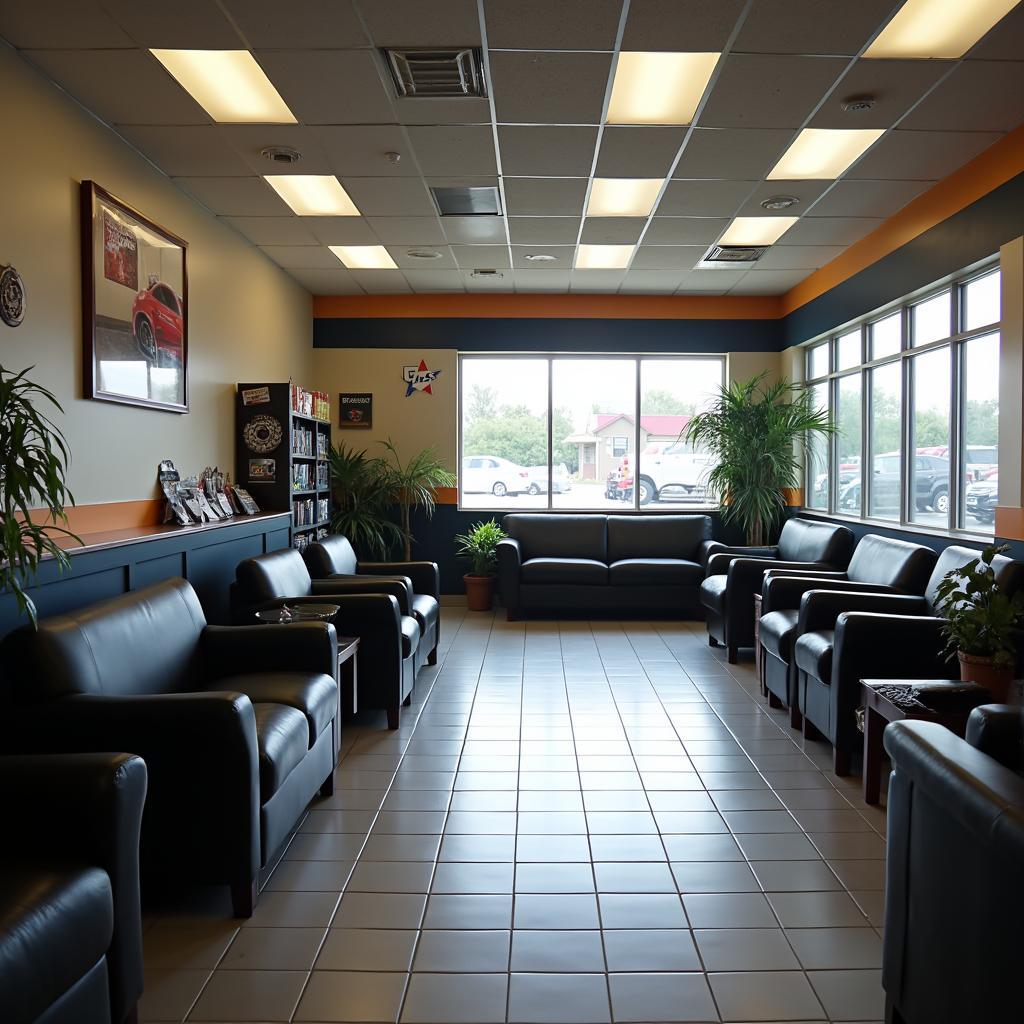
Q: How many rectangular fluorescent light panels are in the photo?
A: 9